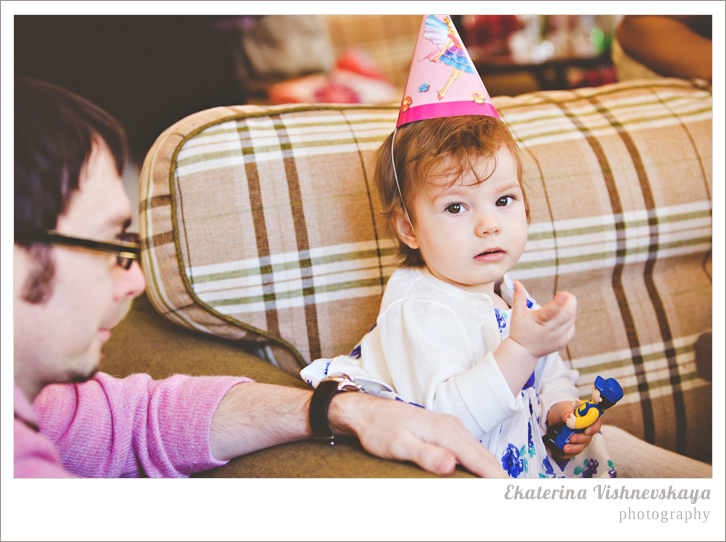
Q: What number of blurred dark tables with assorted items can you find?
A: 1